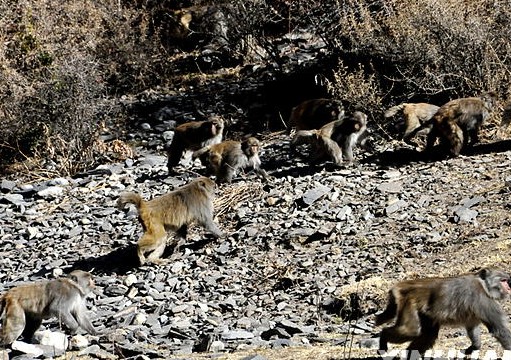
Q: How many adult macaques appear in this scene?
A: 9